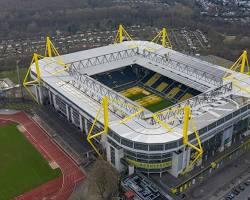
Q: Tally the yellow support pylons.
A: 7